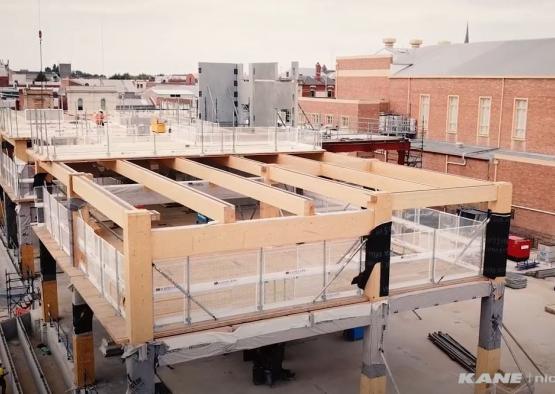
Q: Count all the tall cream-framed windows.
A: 4